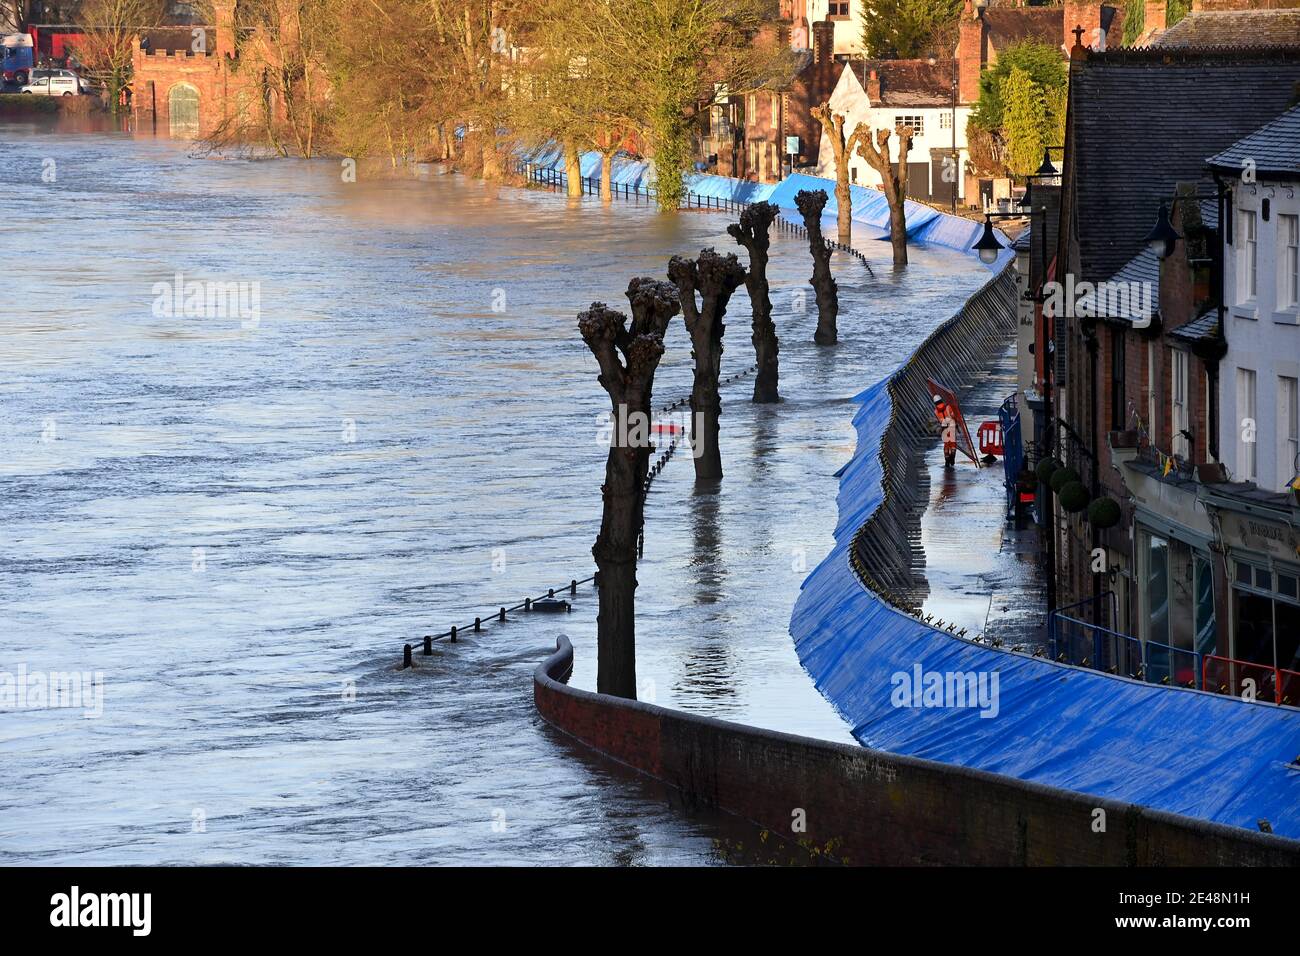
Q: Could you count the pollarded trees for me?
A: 6